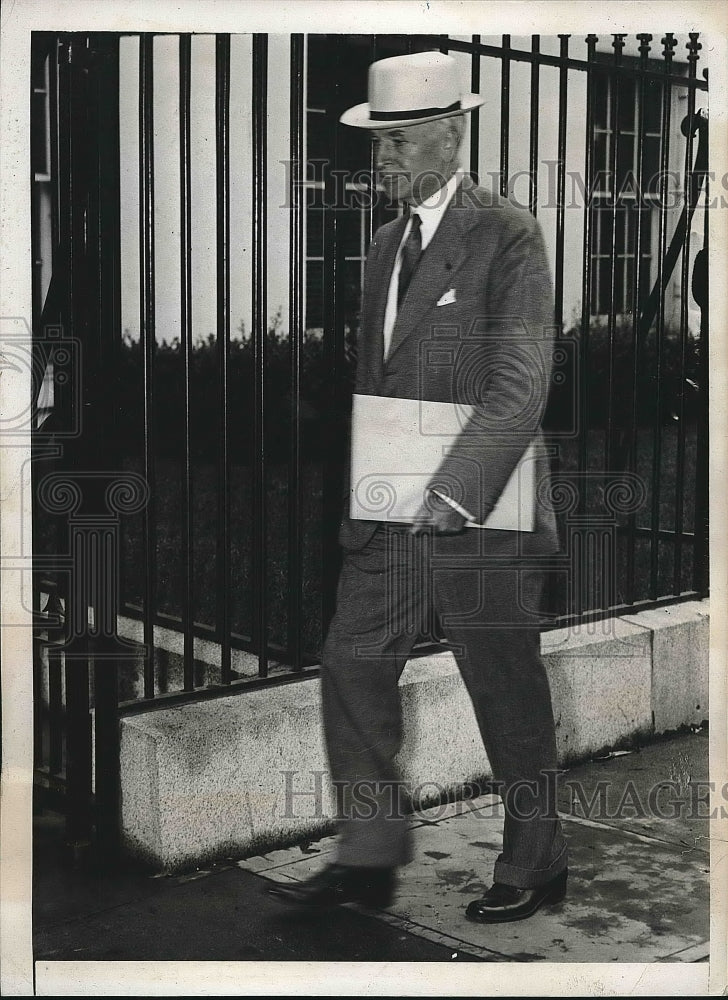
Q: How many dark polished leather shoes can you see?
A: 2